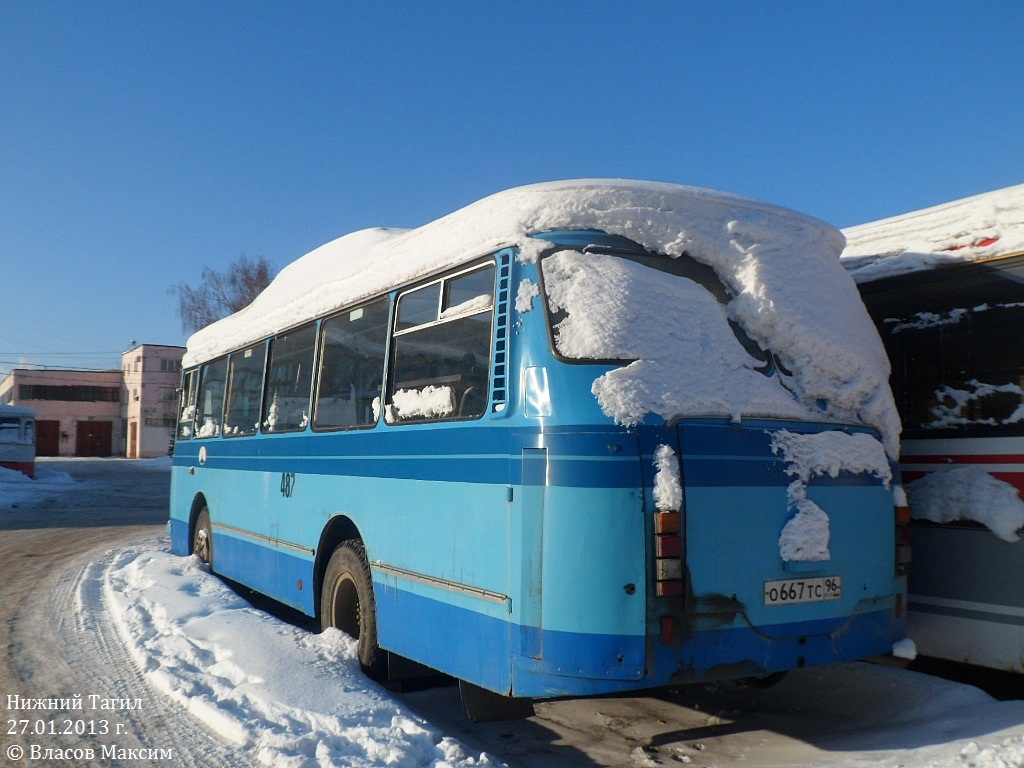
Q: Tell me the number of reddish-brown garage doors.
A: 2